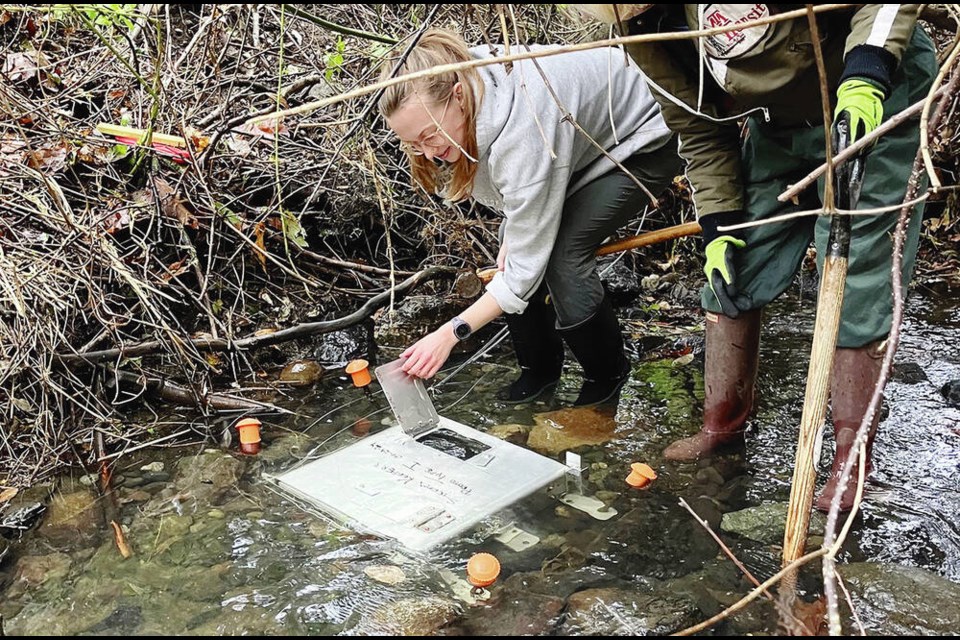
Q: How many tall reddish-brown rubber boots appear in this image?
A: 2